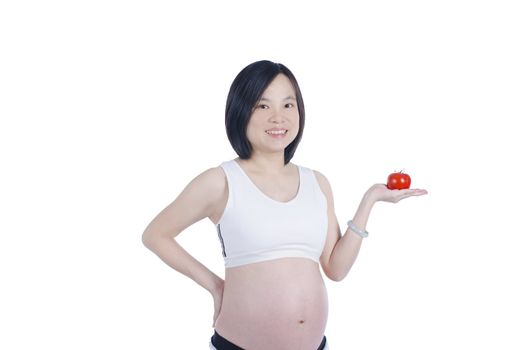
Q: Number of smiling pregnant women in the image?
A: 1